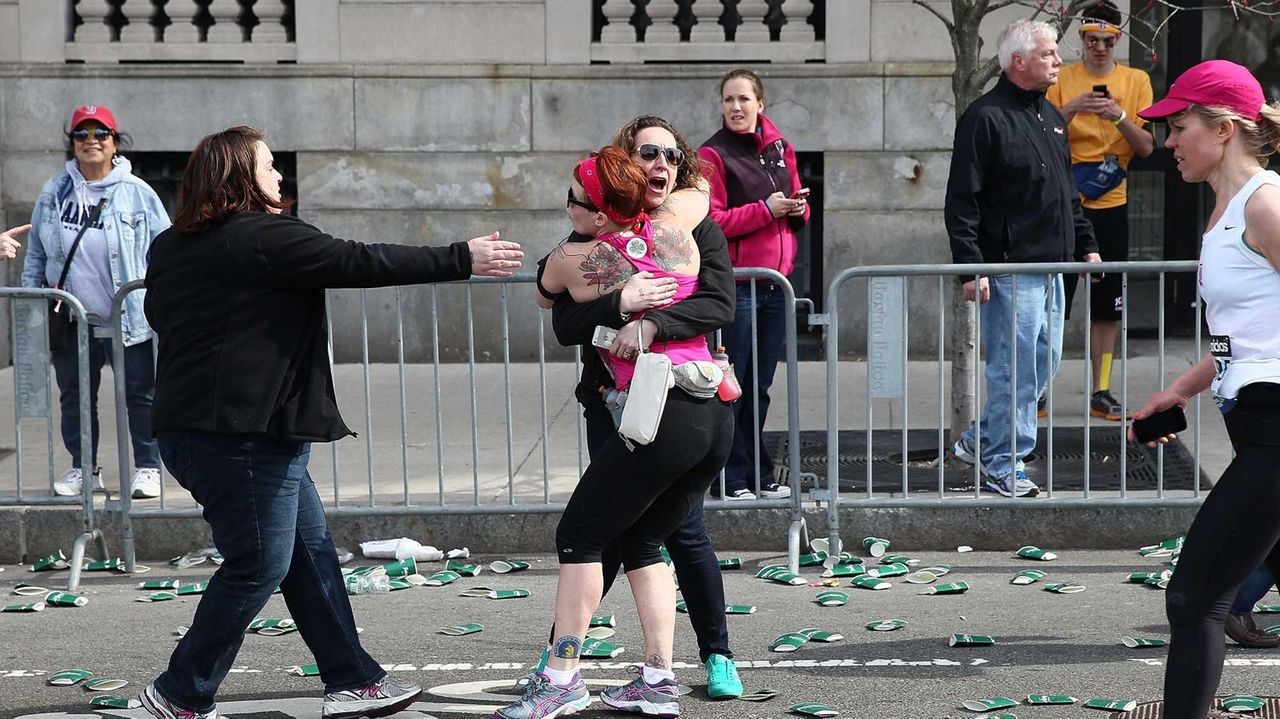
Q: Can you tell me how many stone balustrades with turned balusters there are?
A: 2